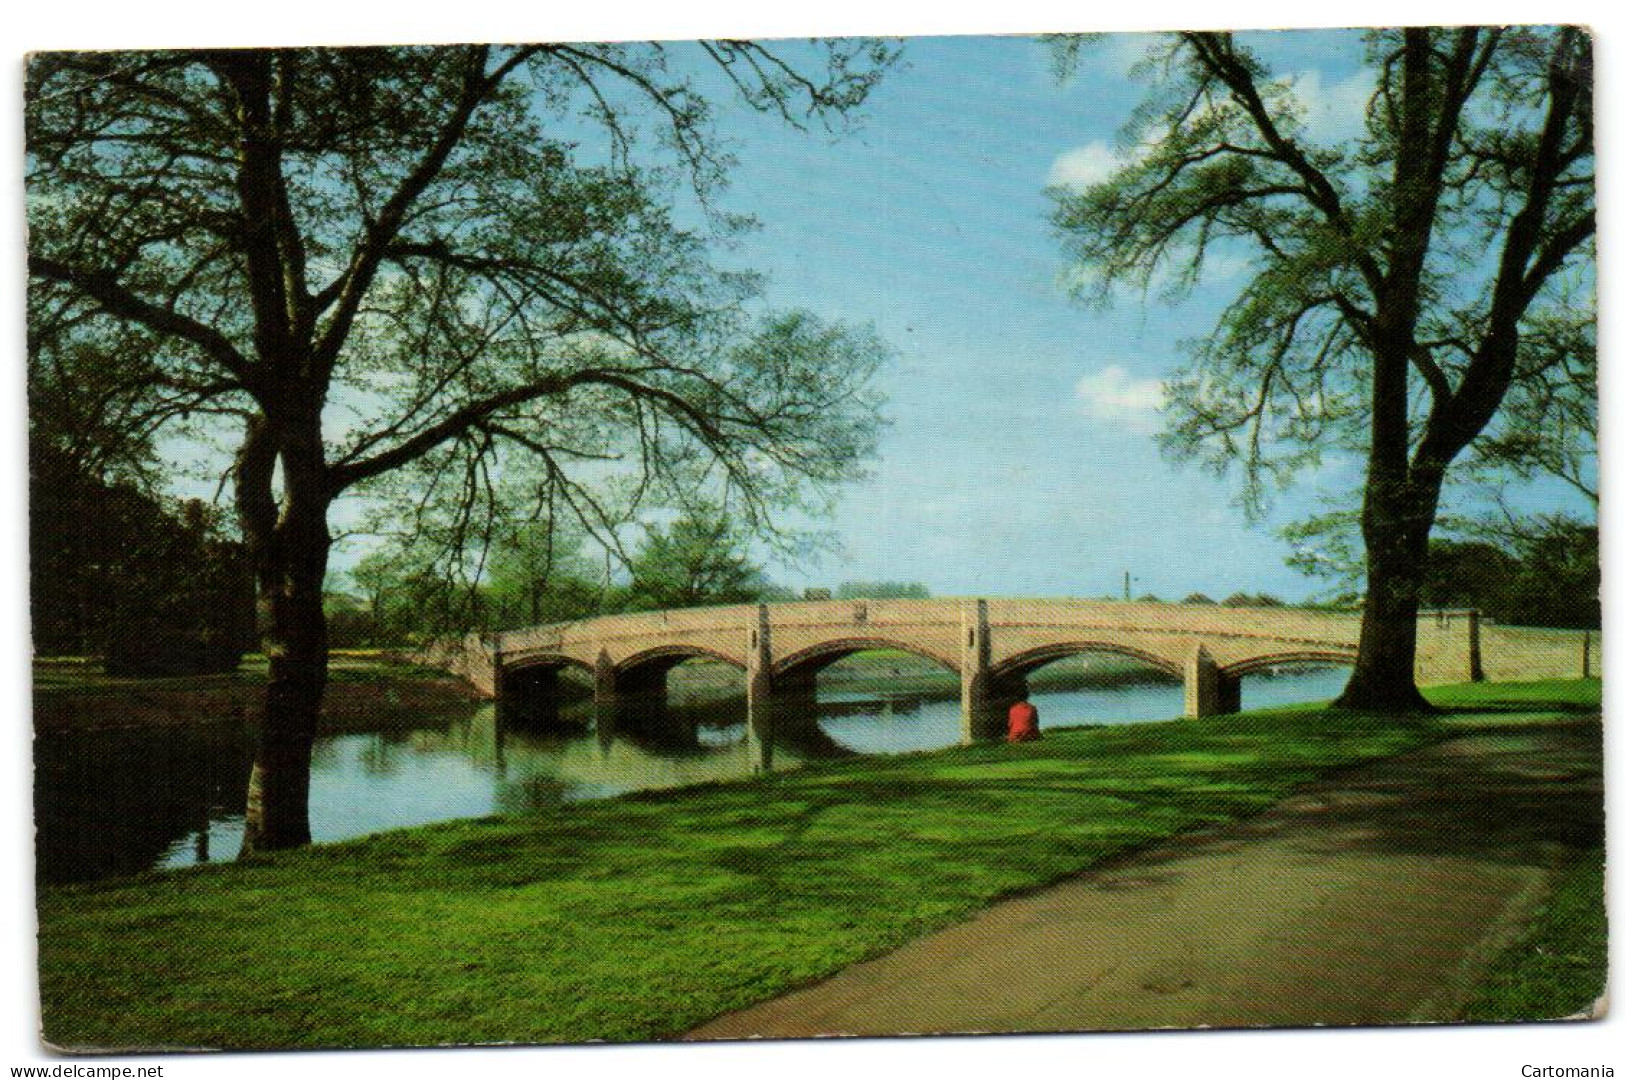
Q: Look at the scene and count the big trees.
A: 2